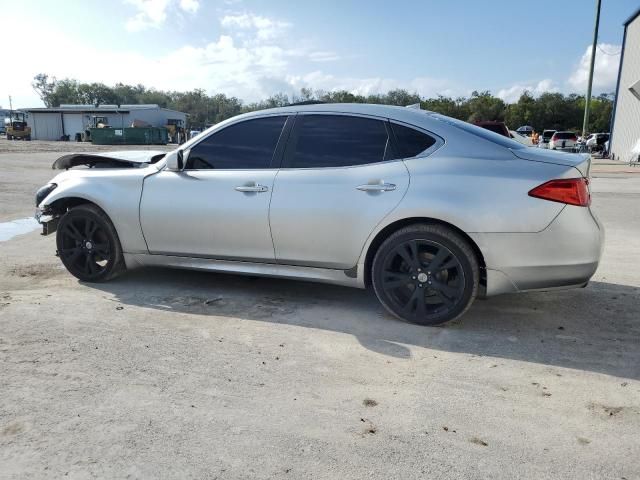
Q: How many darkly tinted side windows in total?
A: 3